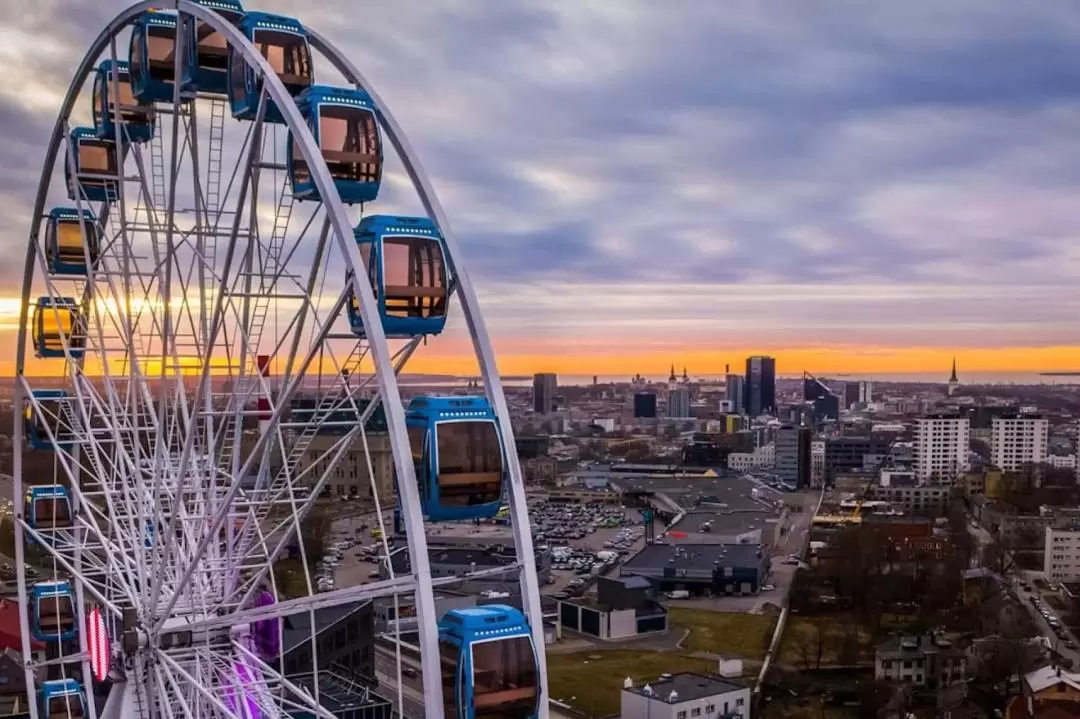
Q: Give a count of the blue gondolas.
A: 15